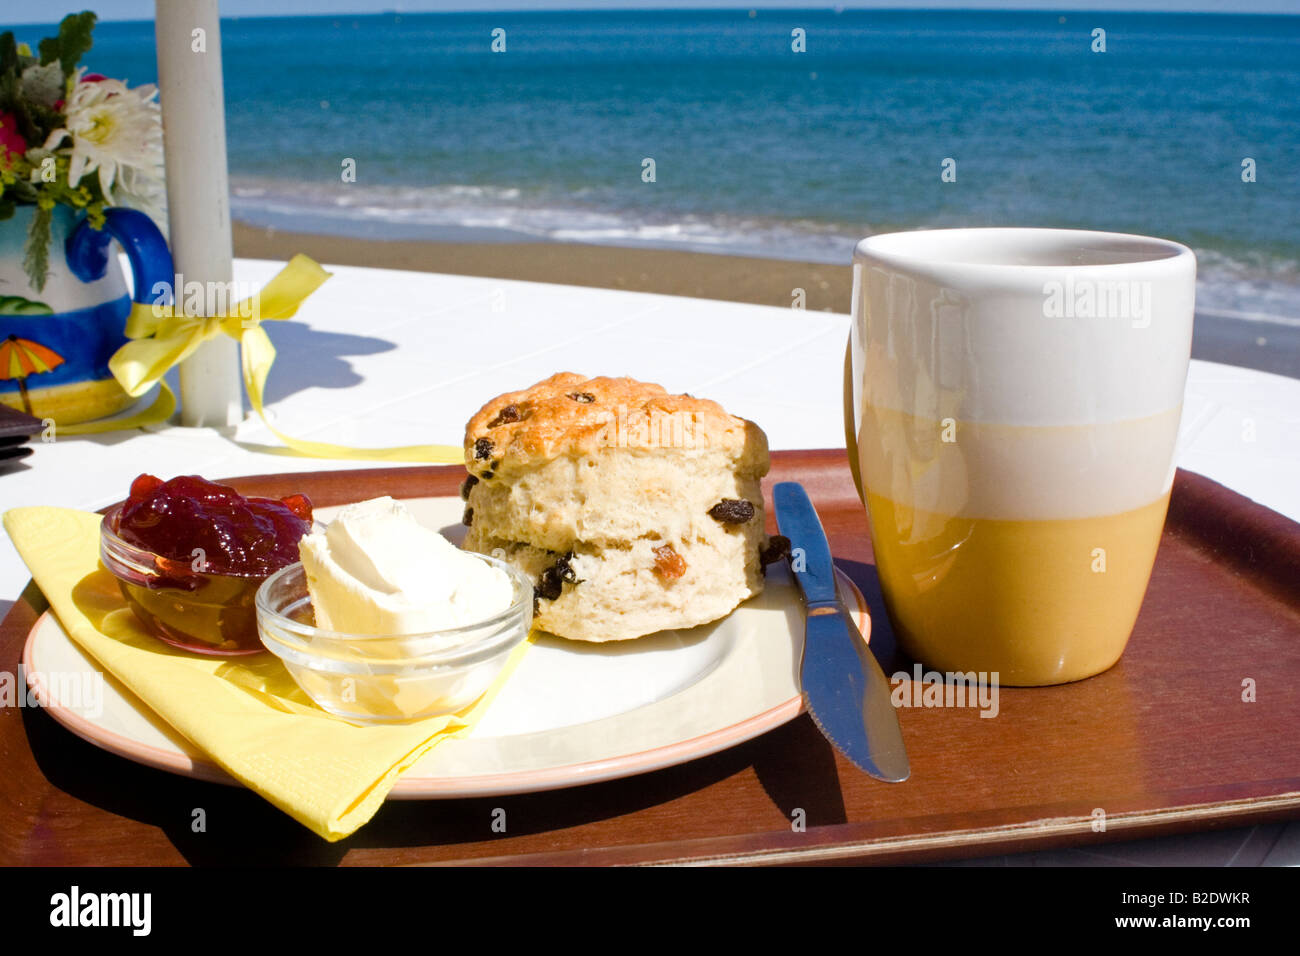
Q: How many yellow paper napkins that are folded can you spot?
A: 1